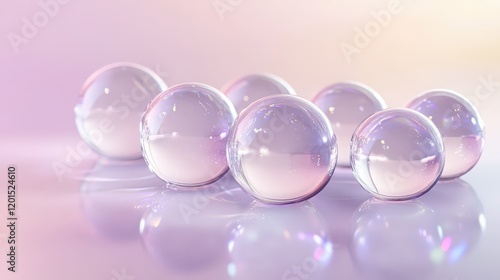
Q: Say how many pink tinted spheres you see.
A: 7